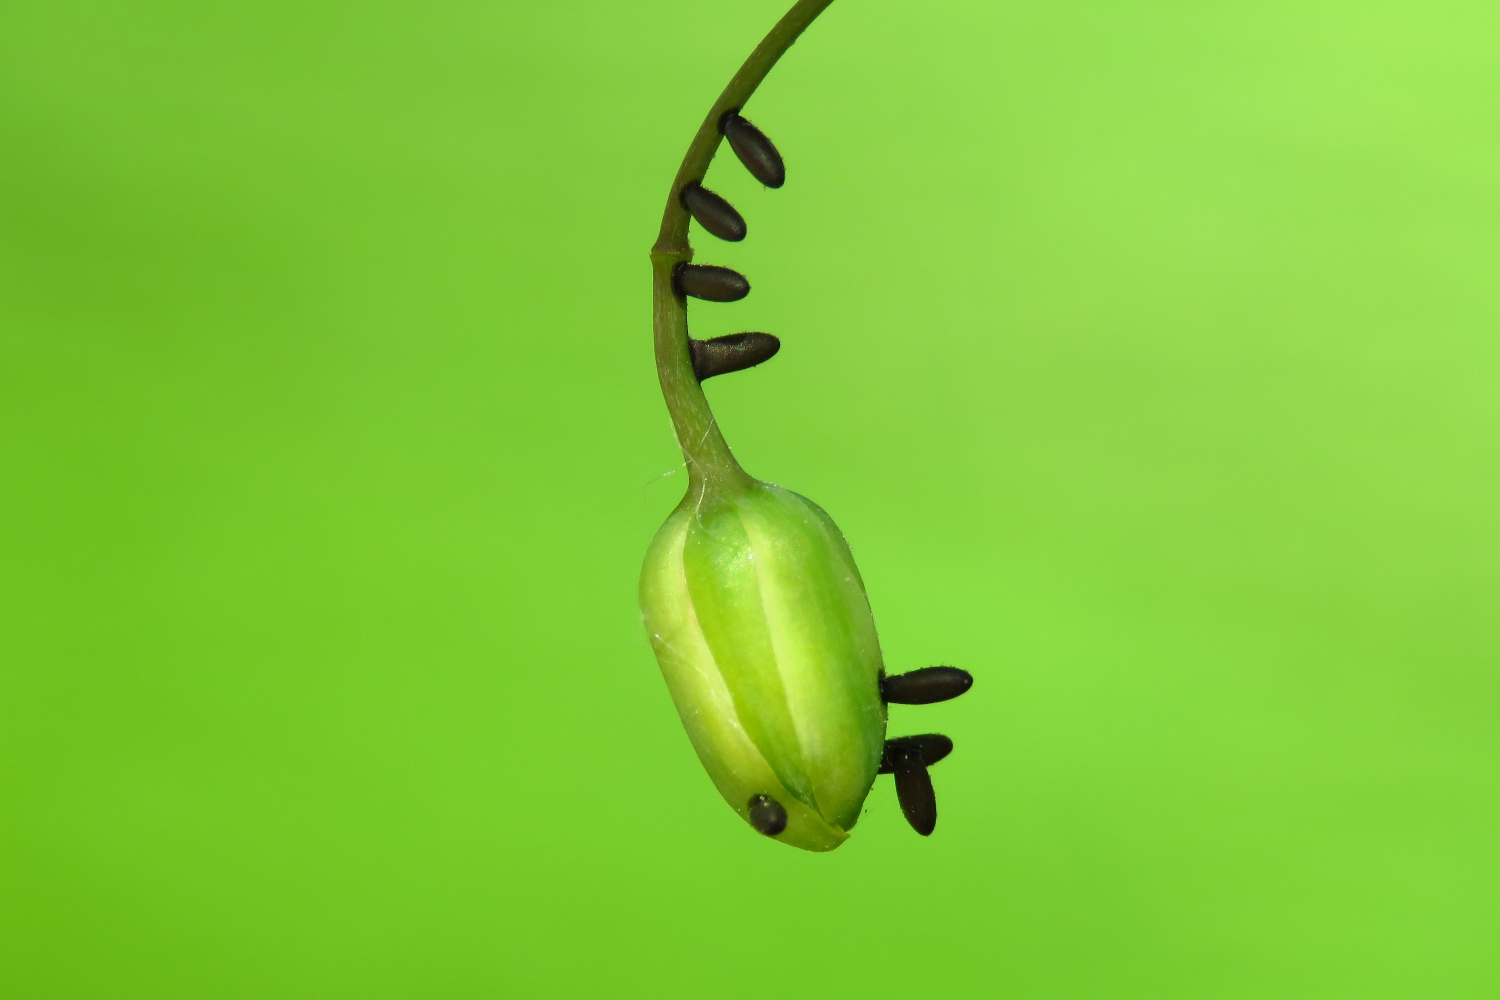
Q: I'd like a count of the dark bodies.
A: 8